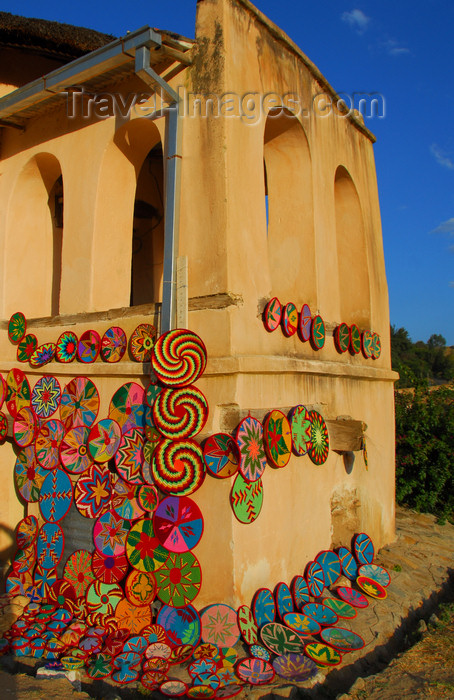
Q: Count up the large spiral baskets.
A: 3